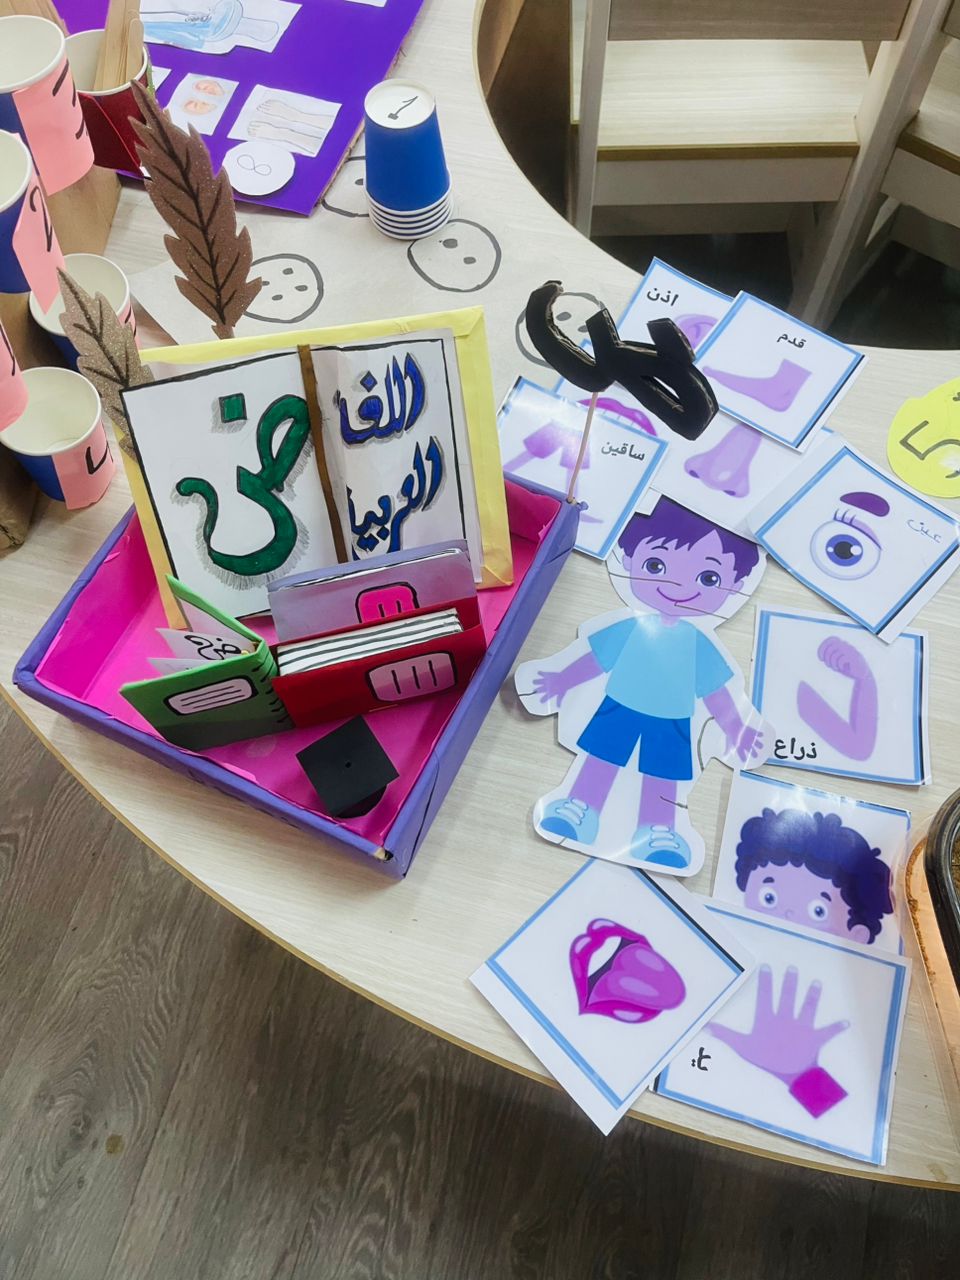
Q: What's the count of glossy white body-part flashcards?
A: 10